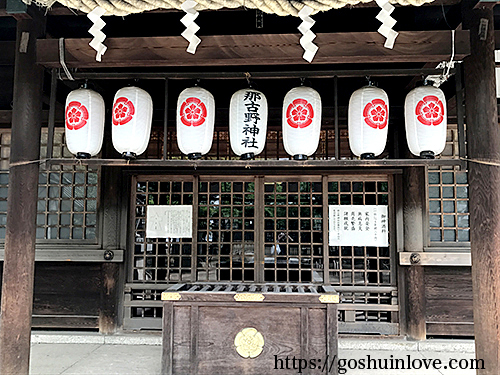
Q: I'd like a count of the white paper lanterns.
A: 7